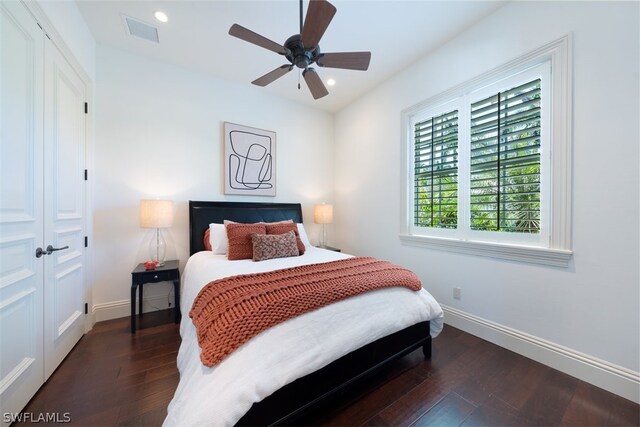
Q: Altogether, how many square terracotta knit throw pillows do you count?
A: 2